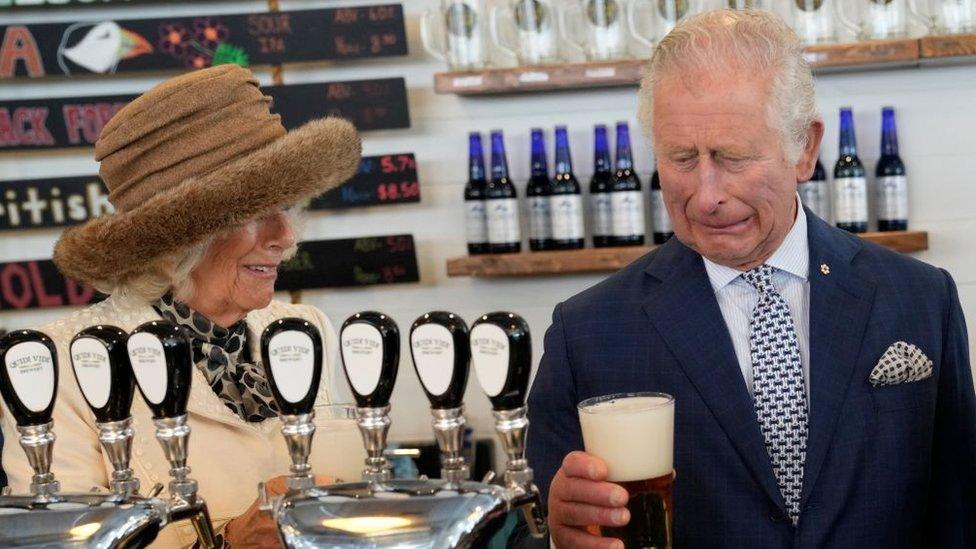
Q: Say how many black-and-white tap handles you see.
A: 7